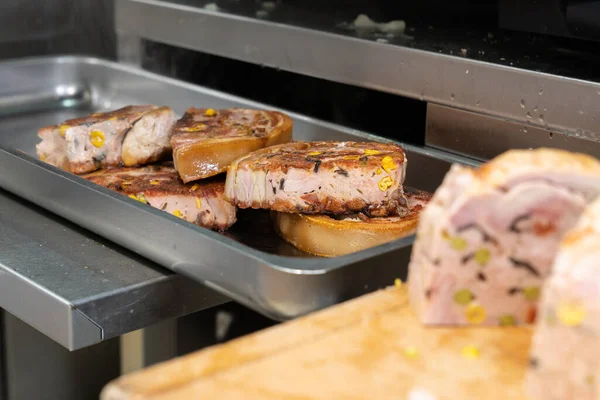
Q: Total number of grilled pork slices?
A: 5